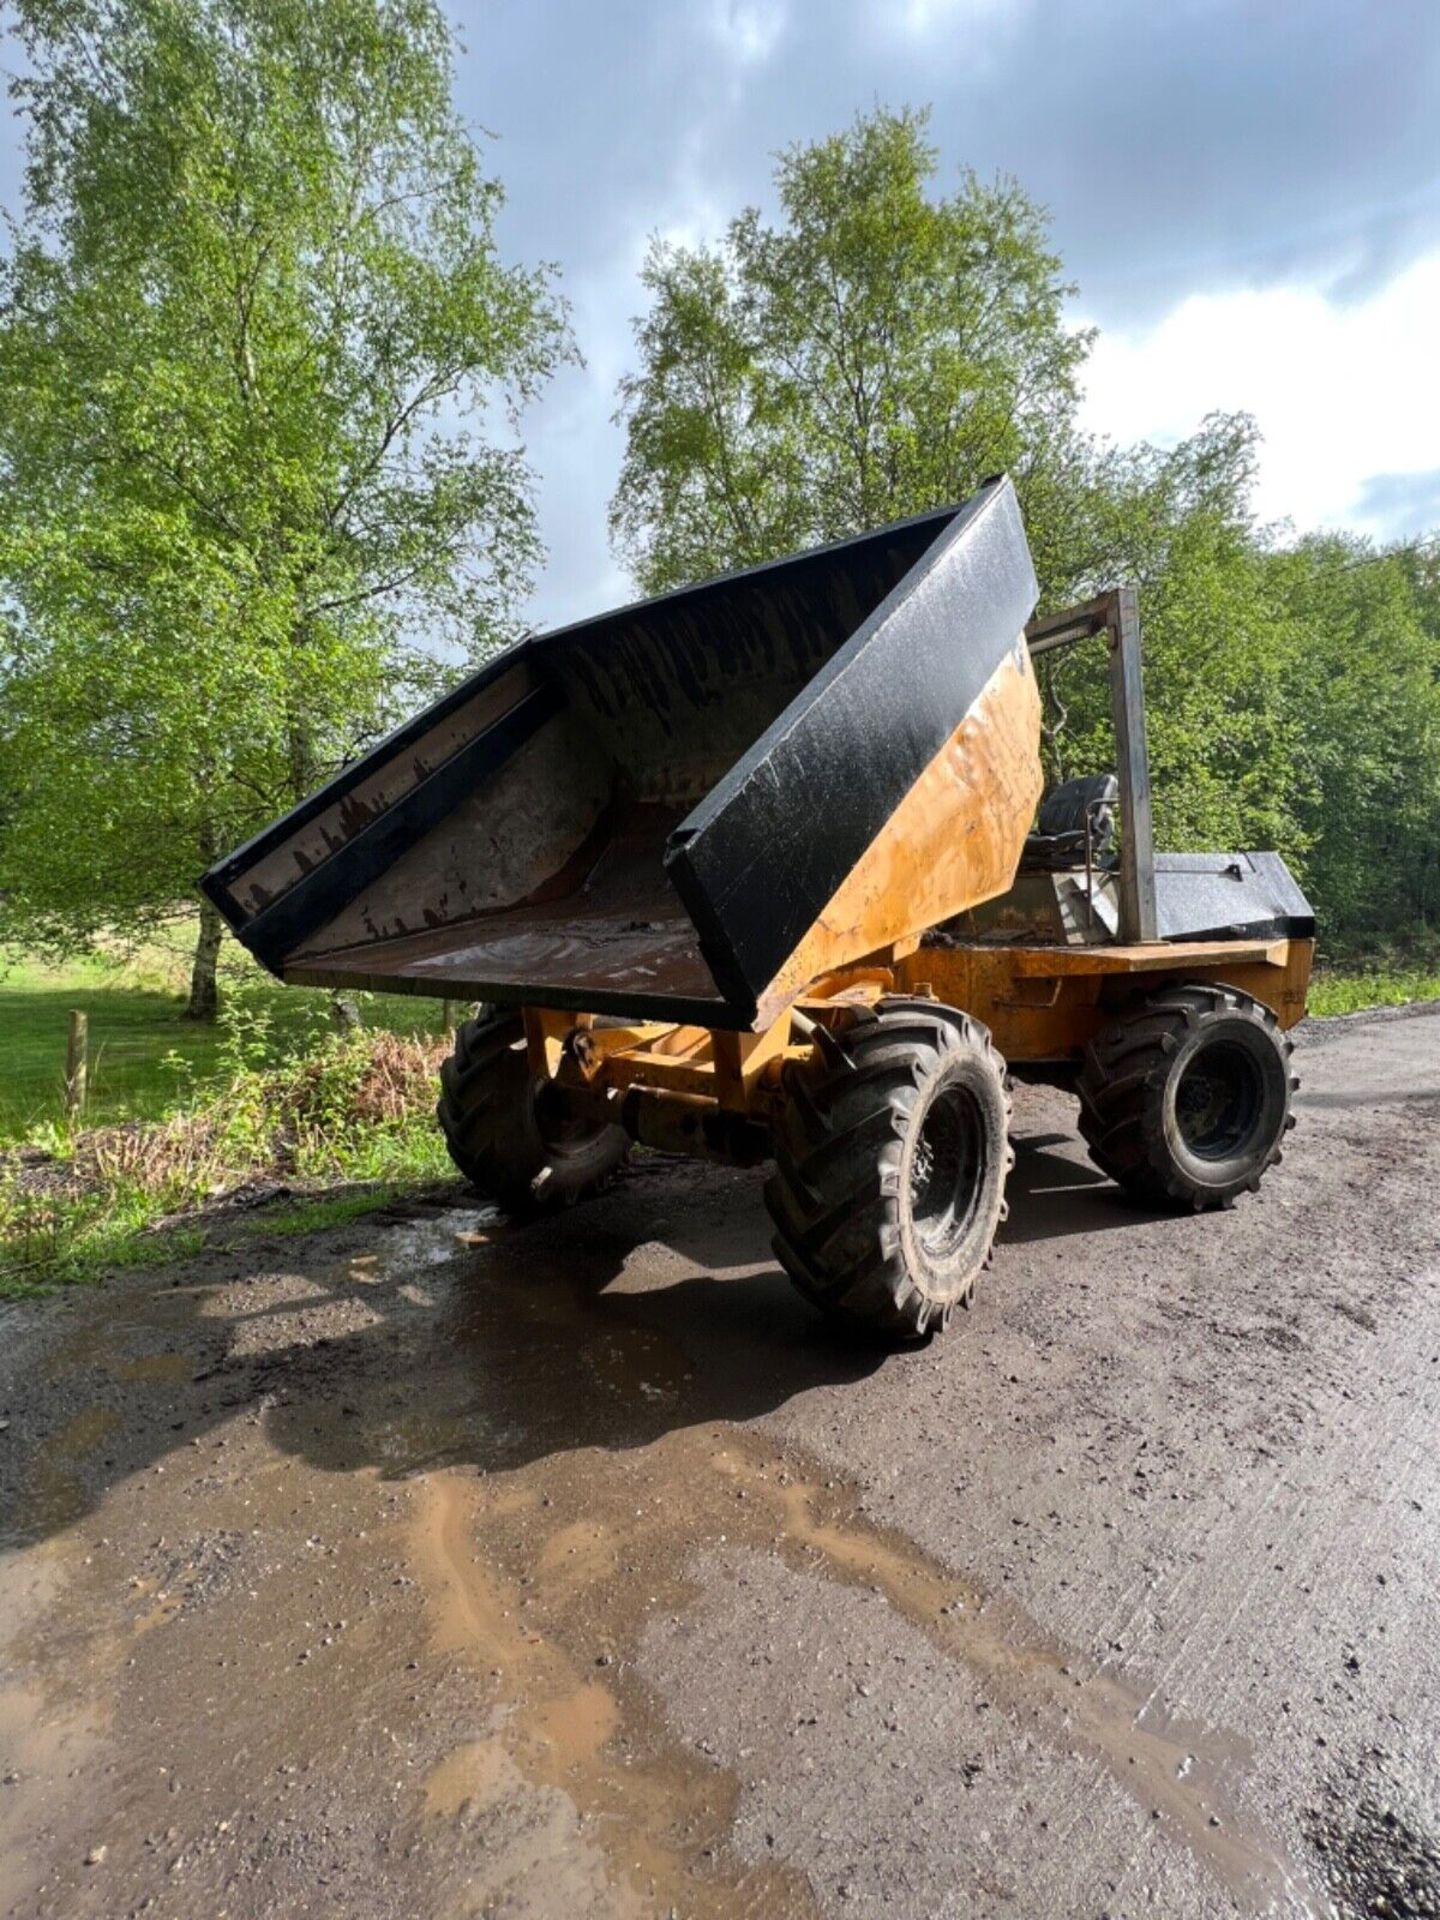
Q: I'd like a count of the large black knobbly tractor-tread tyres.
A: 3